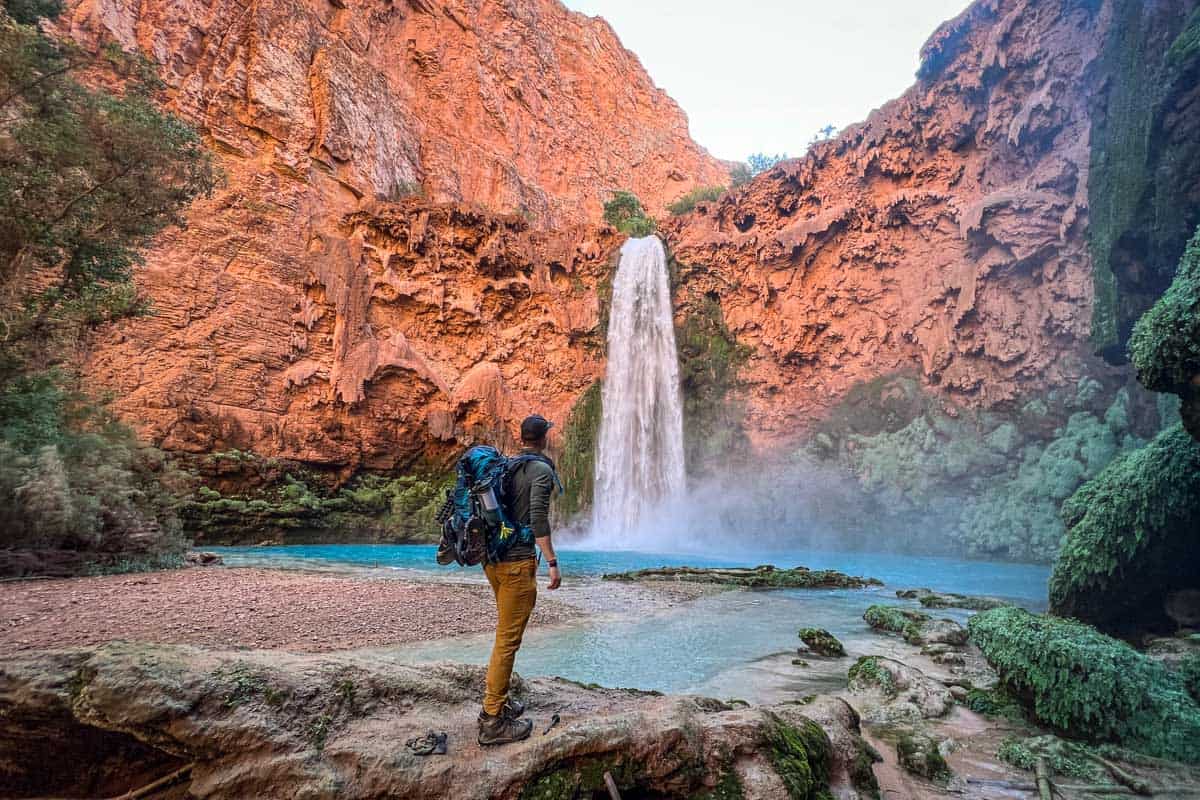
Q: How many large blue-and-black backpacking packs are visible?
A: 1